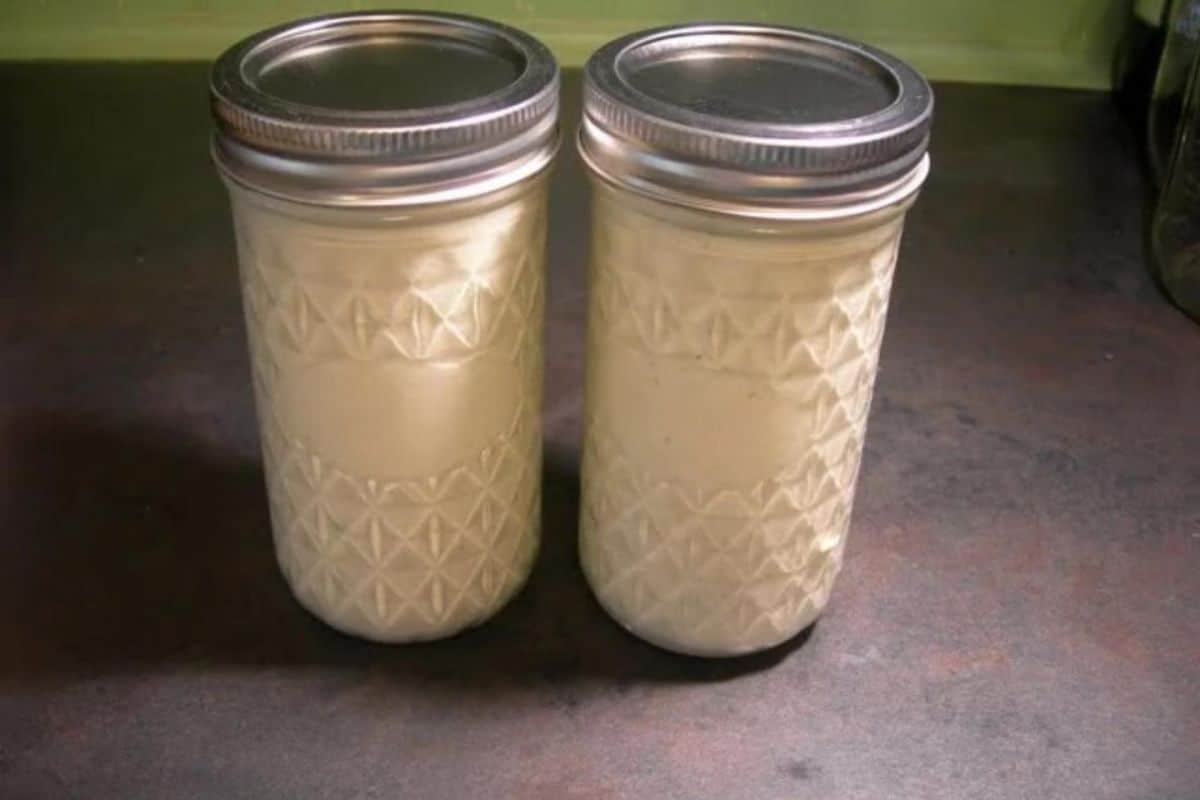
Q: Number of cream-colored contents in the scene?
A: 2